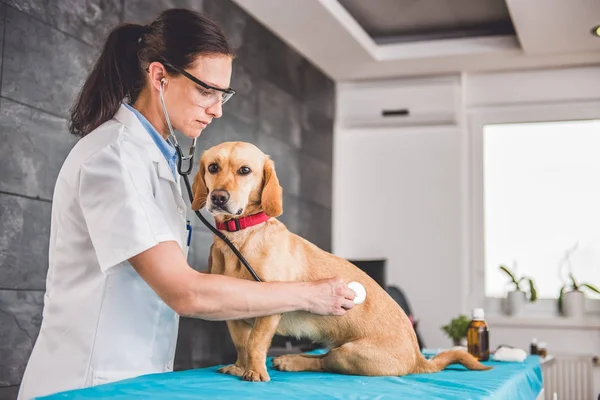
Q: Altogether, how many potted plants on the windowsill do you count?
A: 2